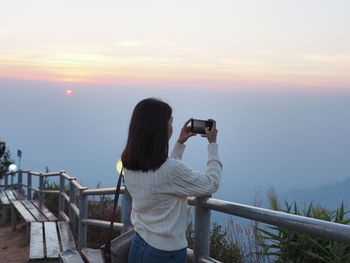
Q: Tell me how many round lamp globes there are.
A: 2